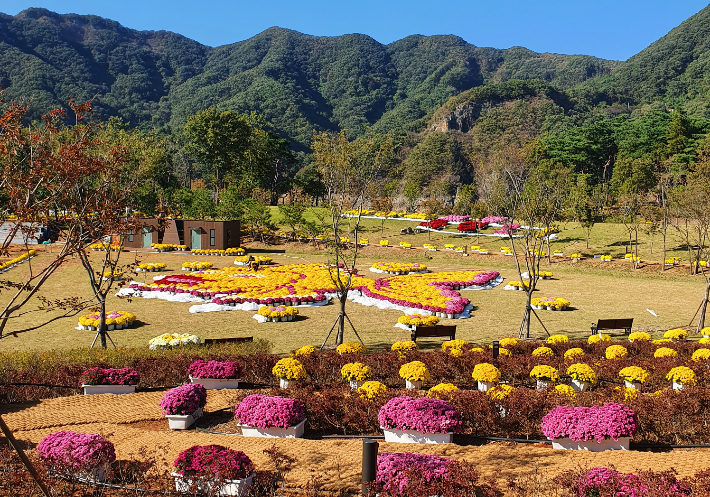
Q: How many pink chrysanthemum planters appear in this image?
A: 10